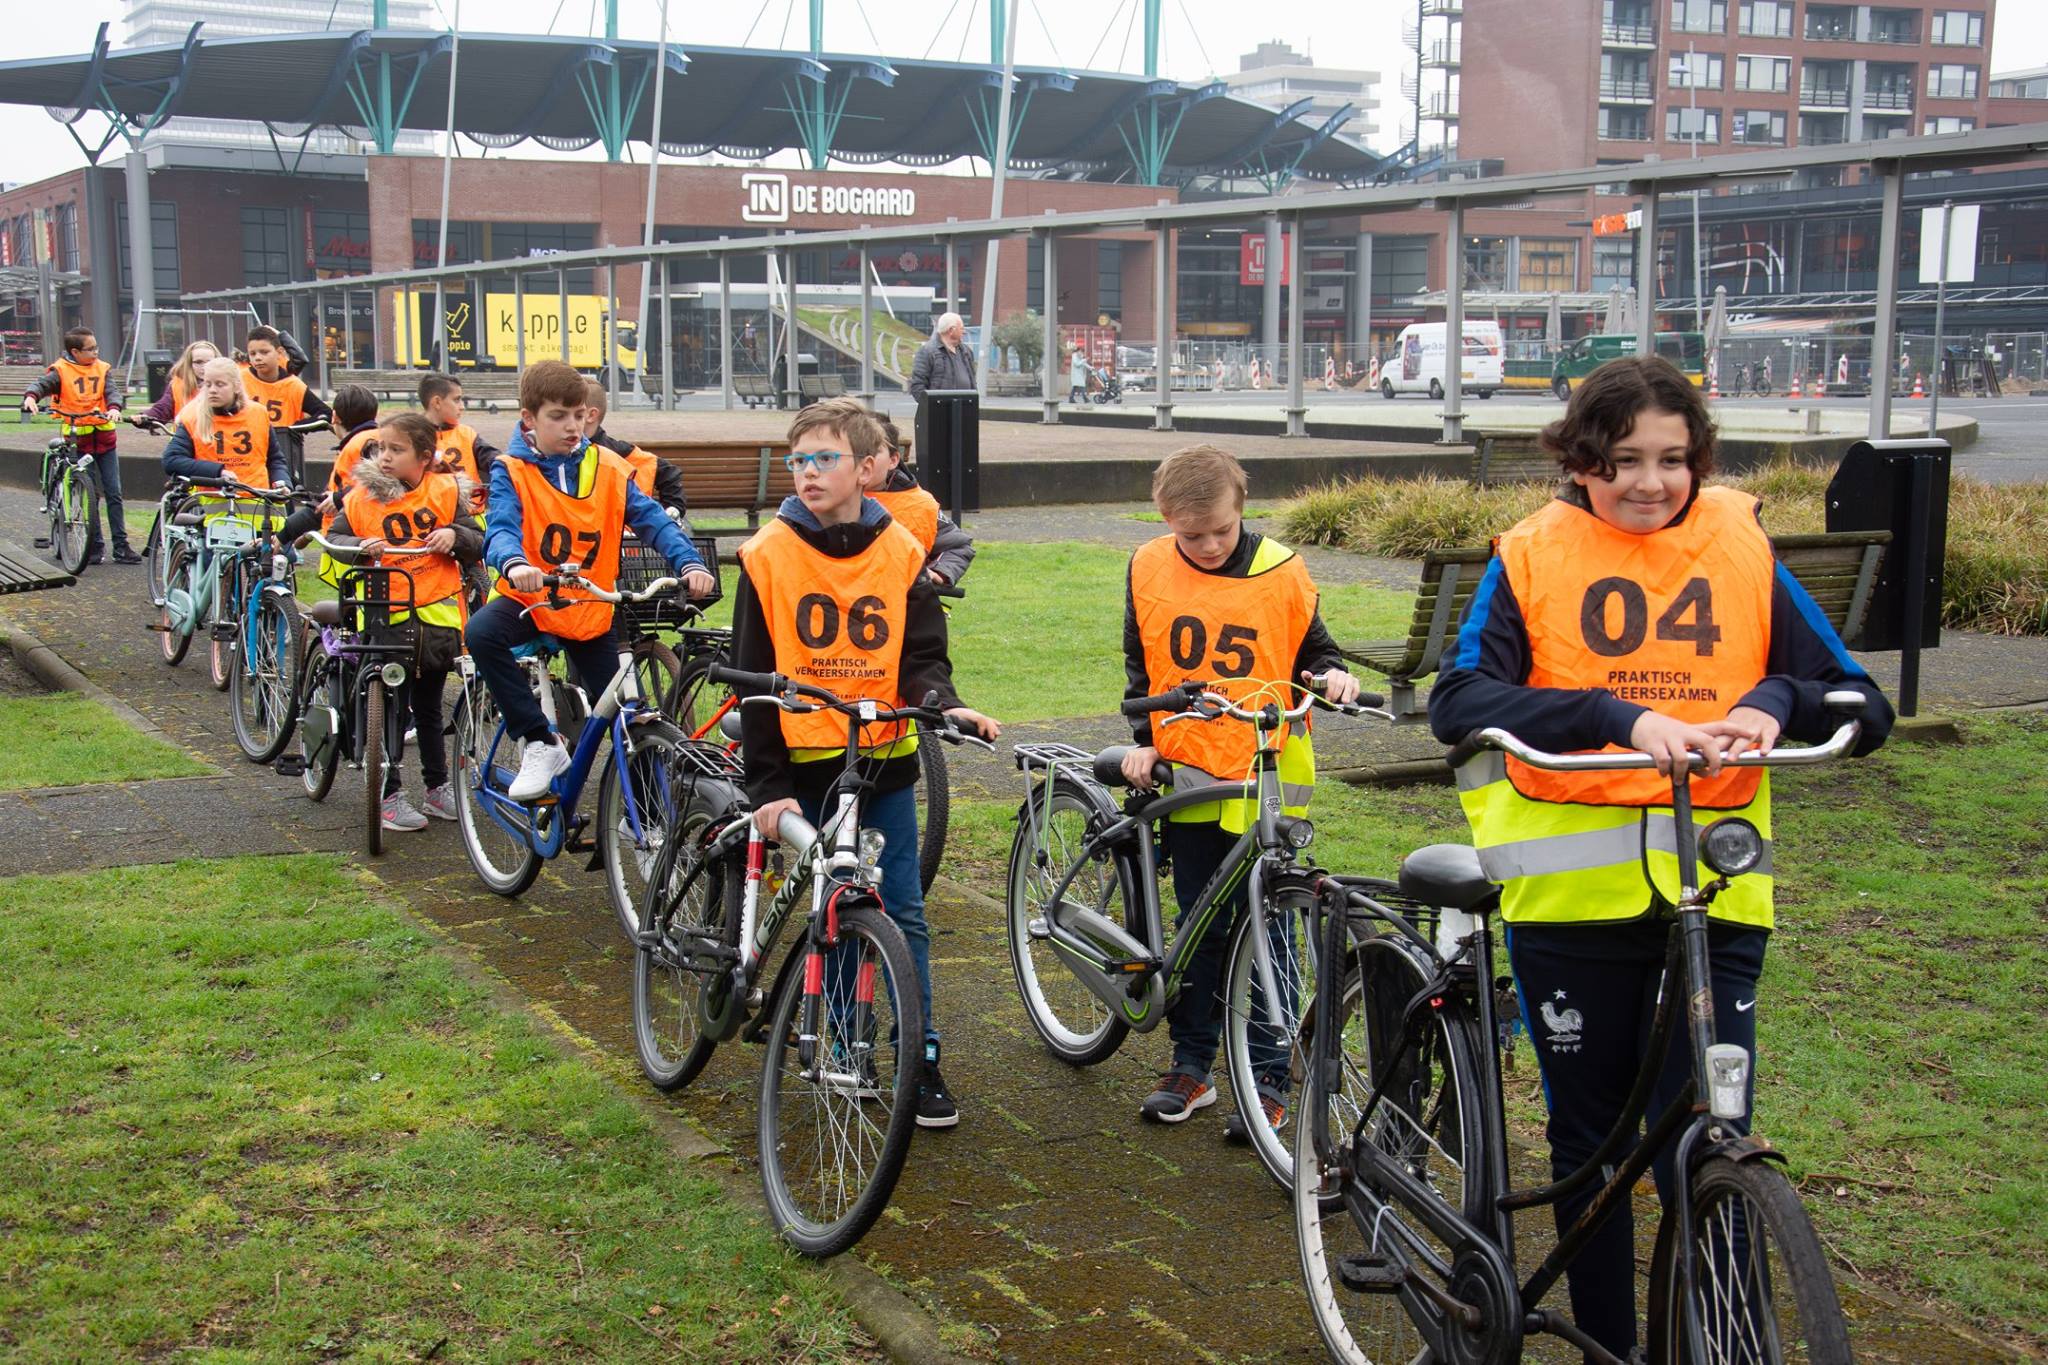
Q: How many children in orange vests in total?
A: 14